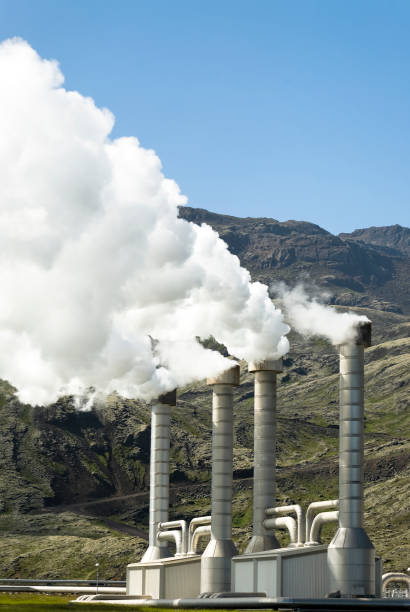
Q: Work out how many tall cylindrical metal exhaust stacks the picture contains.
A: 4